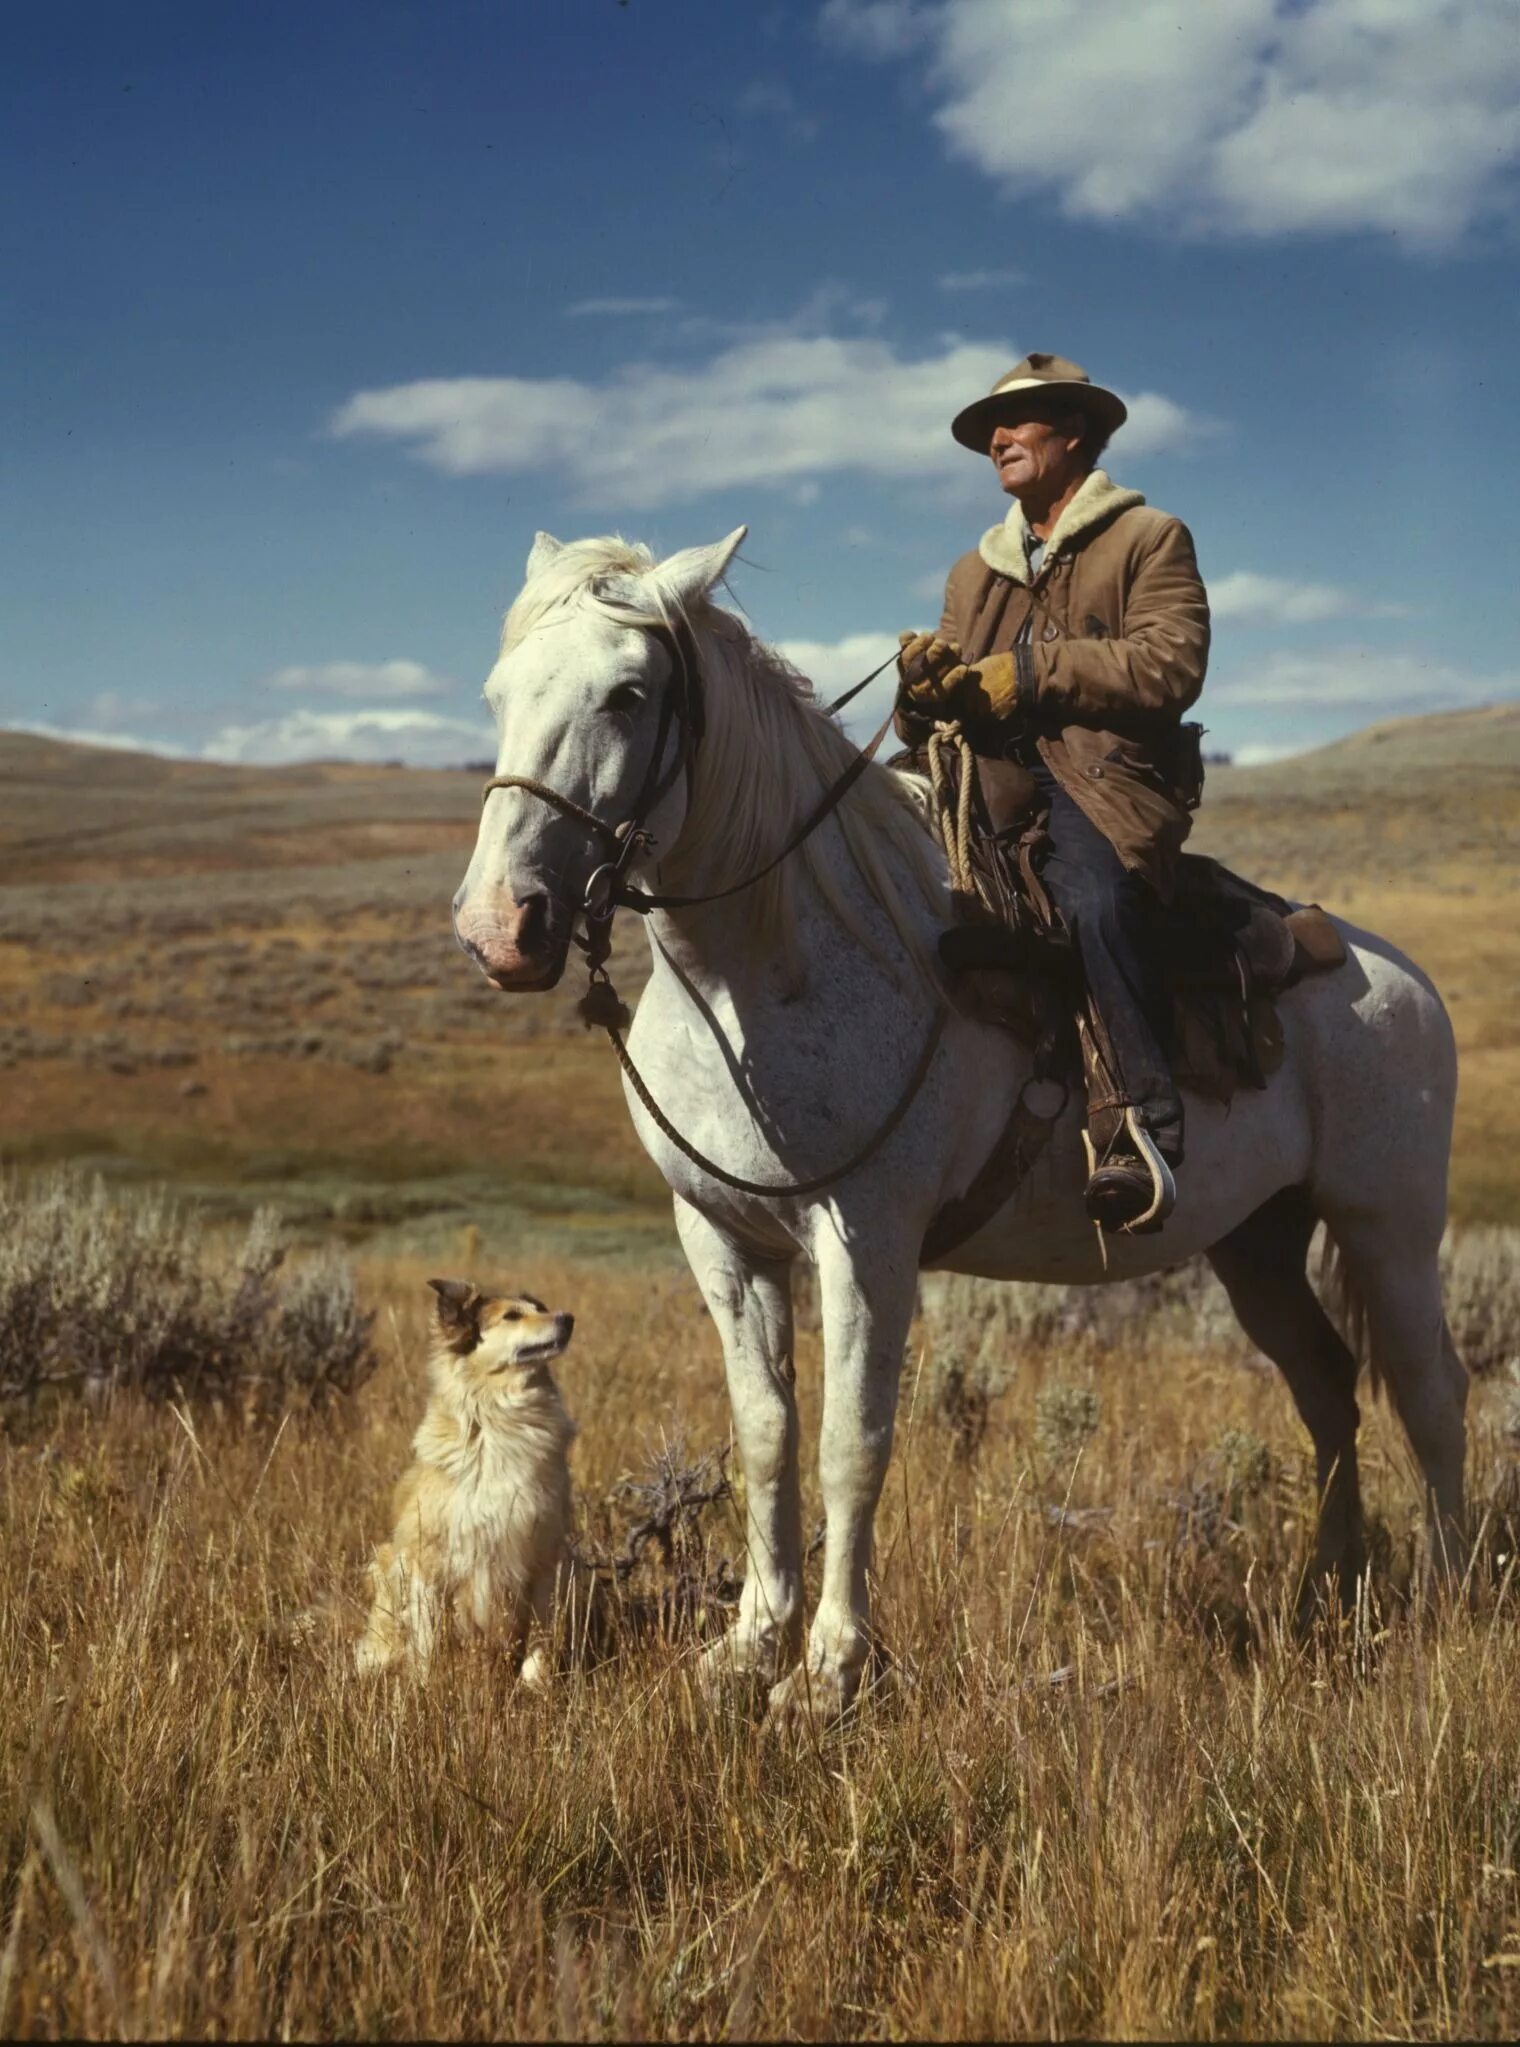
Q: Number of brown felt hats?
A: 1